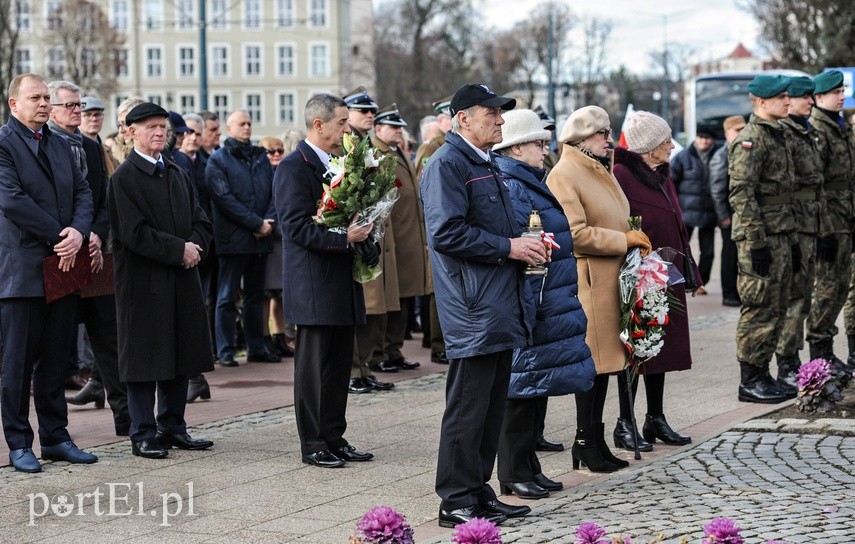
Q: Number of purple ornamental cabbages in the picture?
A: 5